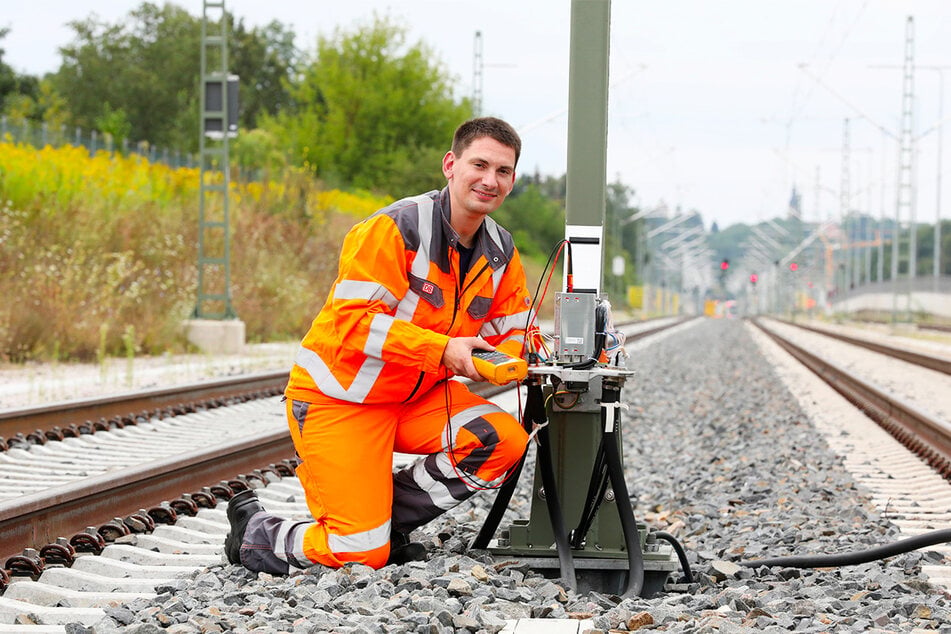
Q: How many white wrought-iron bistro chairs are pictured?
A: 0